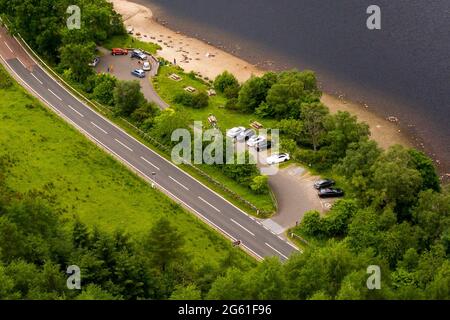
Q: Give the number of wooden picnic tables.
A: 5